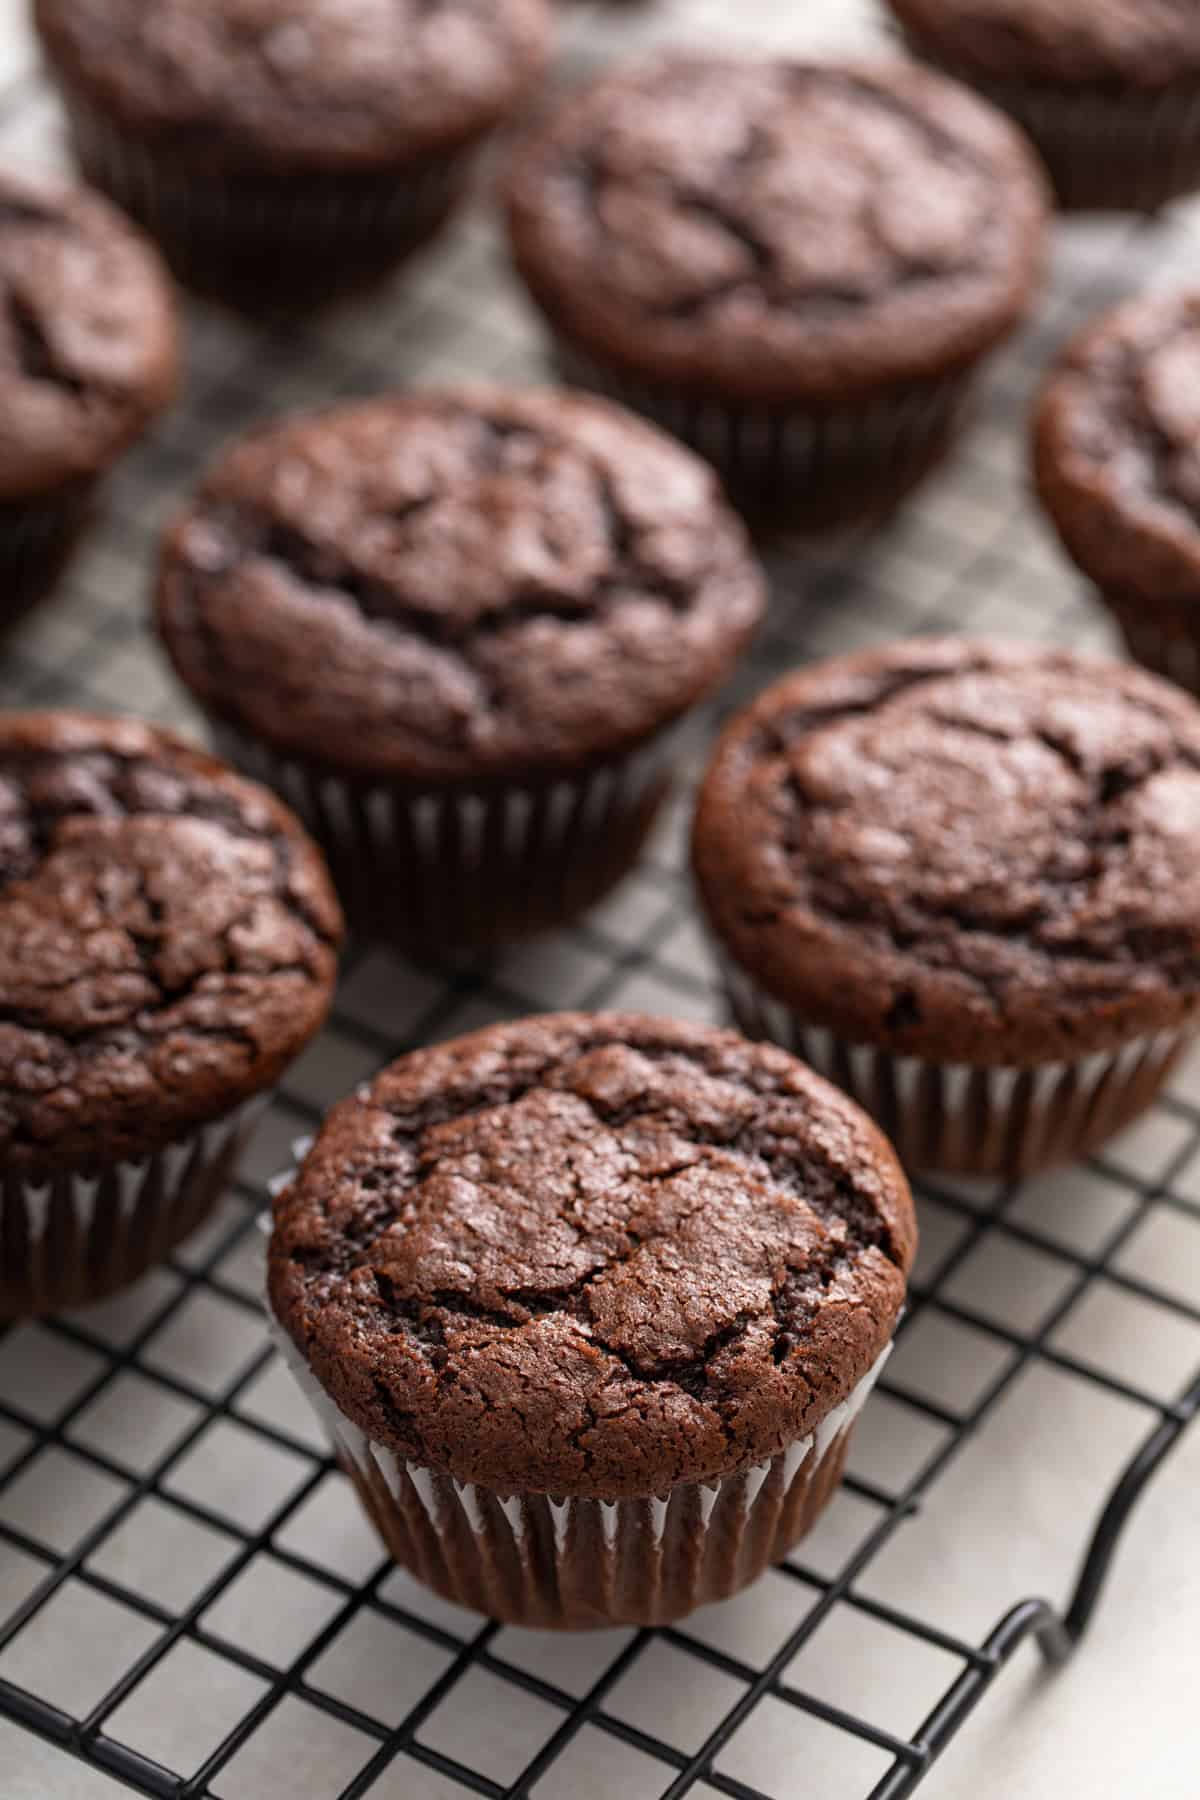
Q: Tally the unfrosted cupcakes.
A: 9